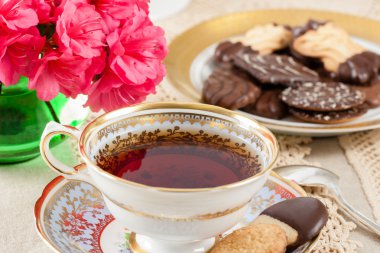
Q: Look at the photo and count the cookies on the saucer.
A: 2